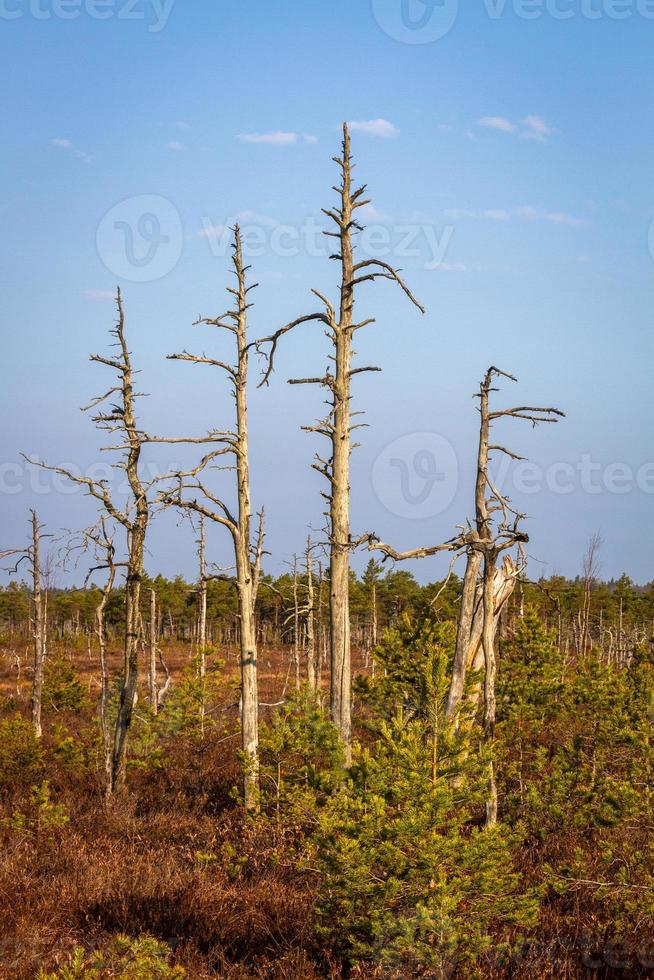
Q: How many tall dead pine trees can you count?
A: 4